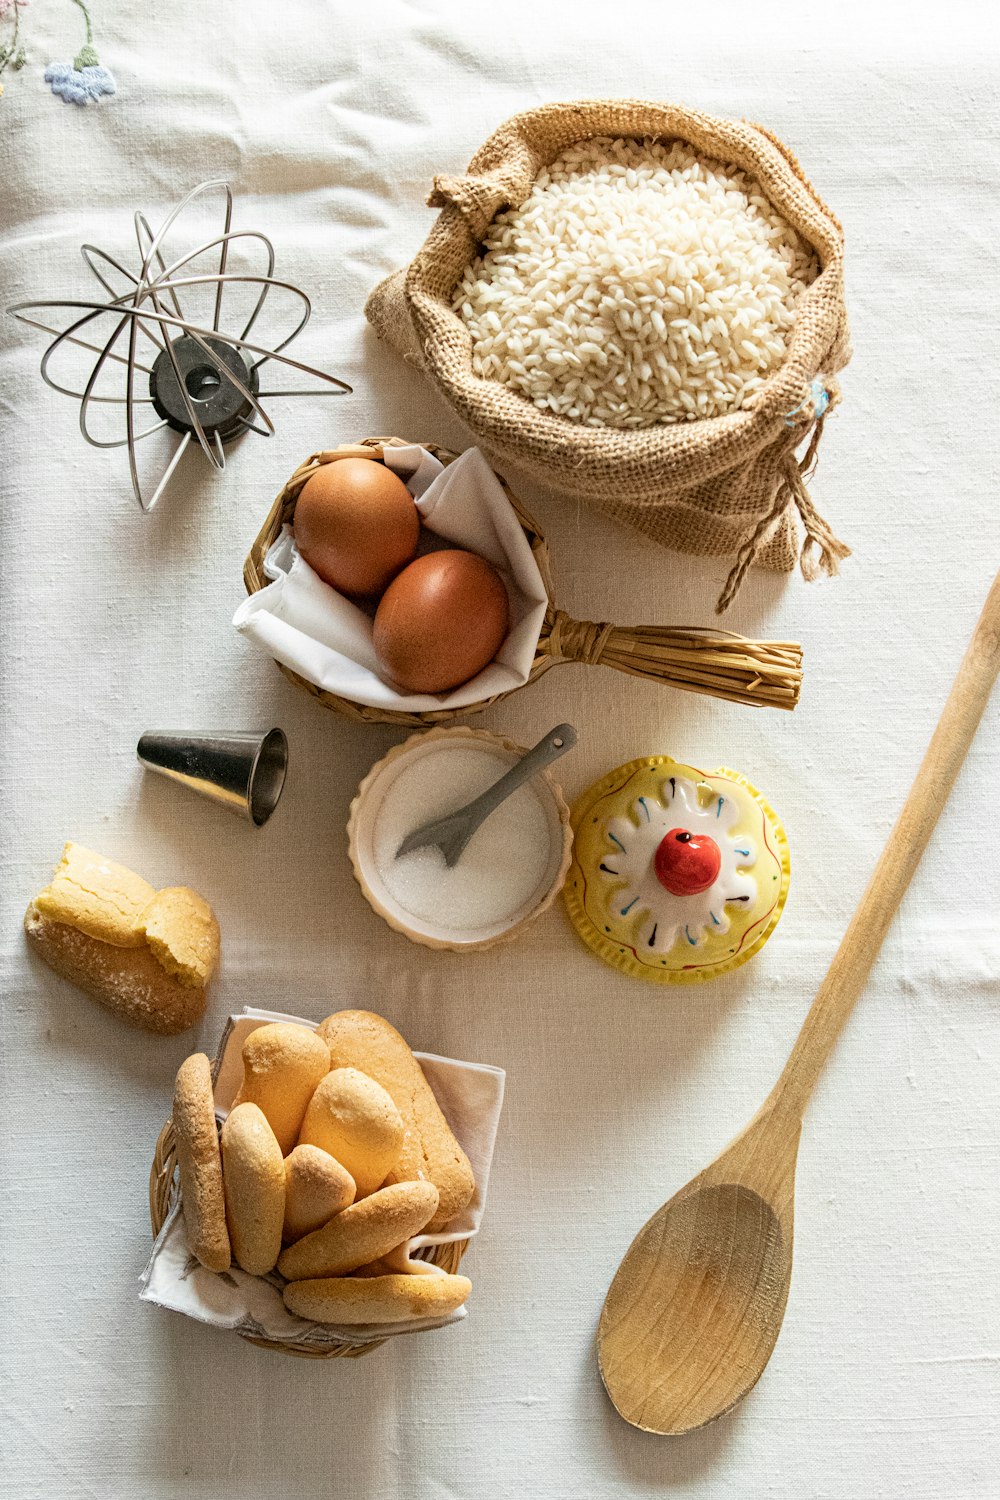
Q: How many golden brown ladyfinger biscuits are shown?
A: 8